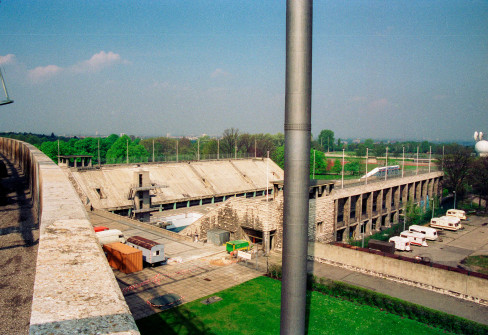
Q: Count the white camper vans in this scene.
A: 5